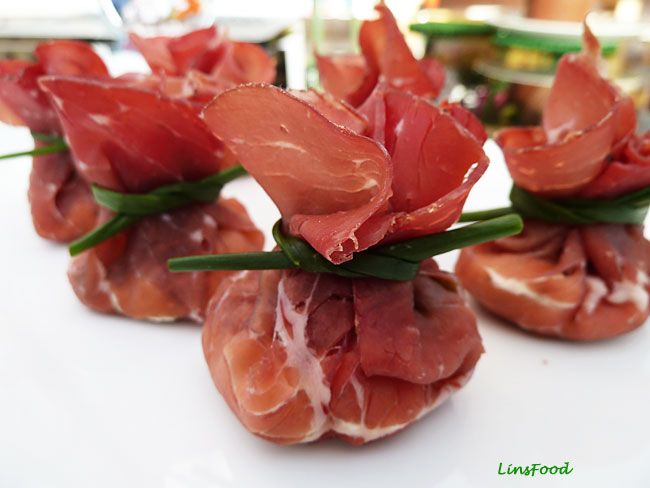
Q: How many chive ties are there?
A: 4